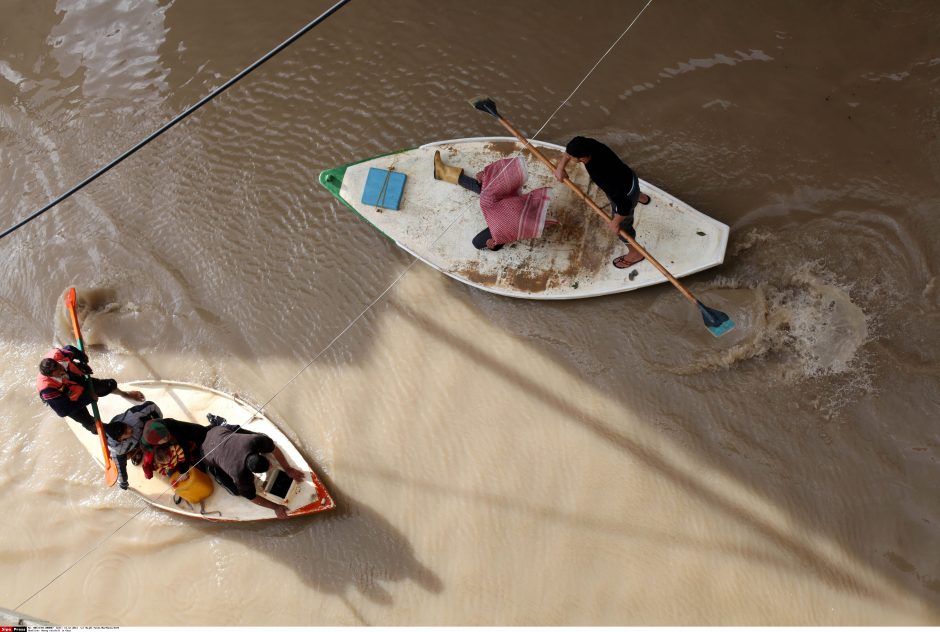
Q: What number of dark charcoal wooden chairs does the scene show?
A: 0